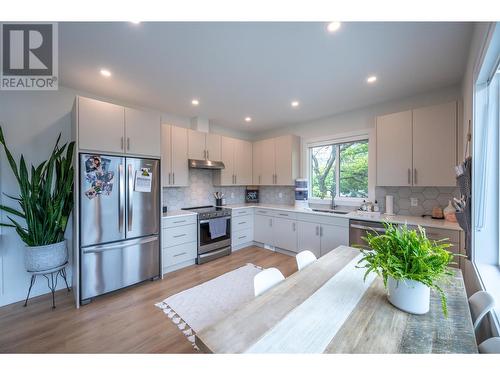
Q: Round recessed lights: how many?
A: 7